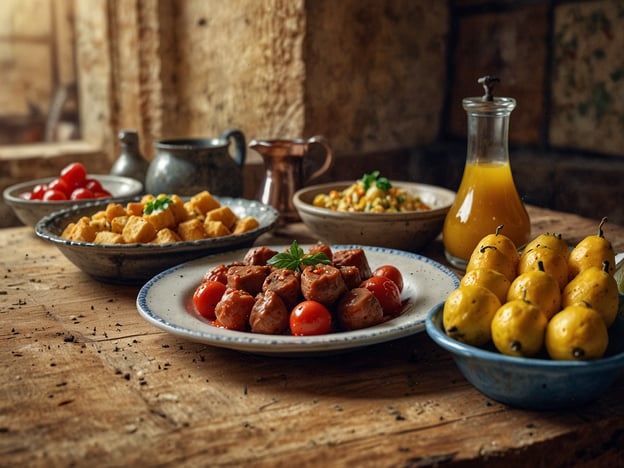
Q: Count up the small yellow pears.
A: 11